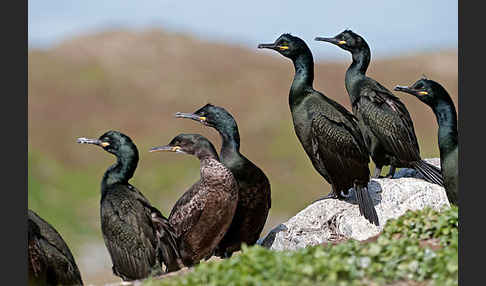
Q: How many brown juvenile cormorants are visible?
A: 1